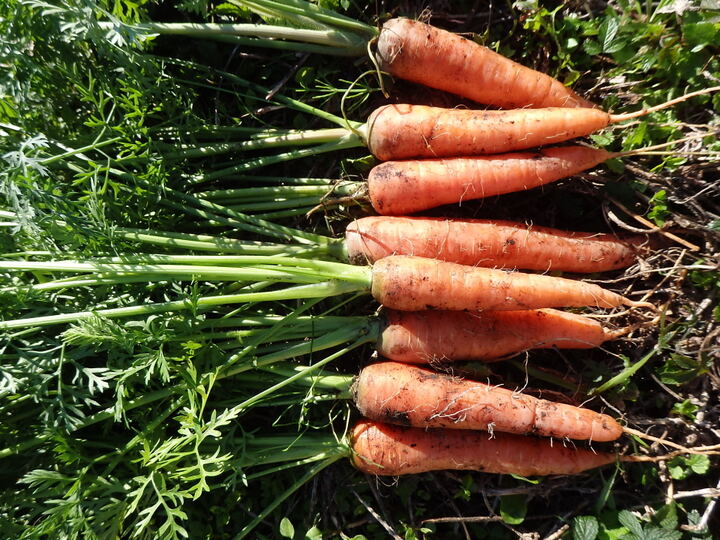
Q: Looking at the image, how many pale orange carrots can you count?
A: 8